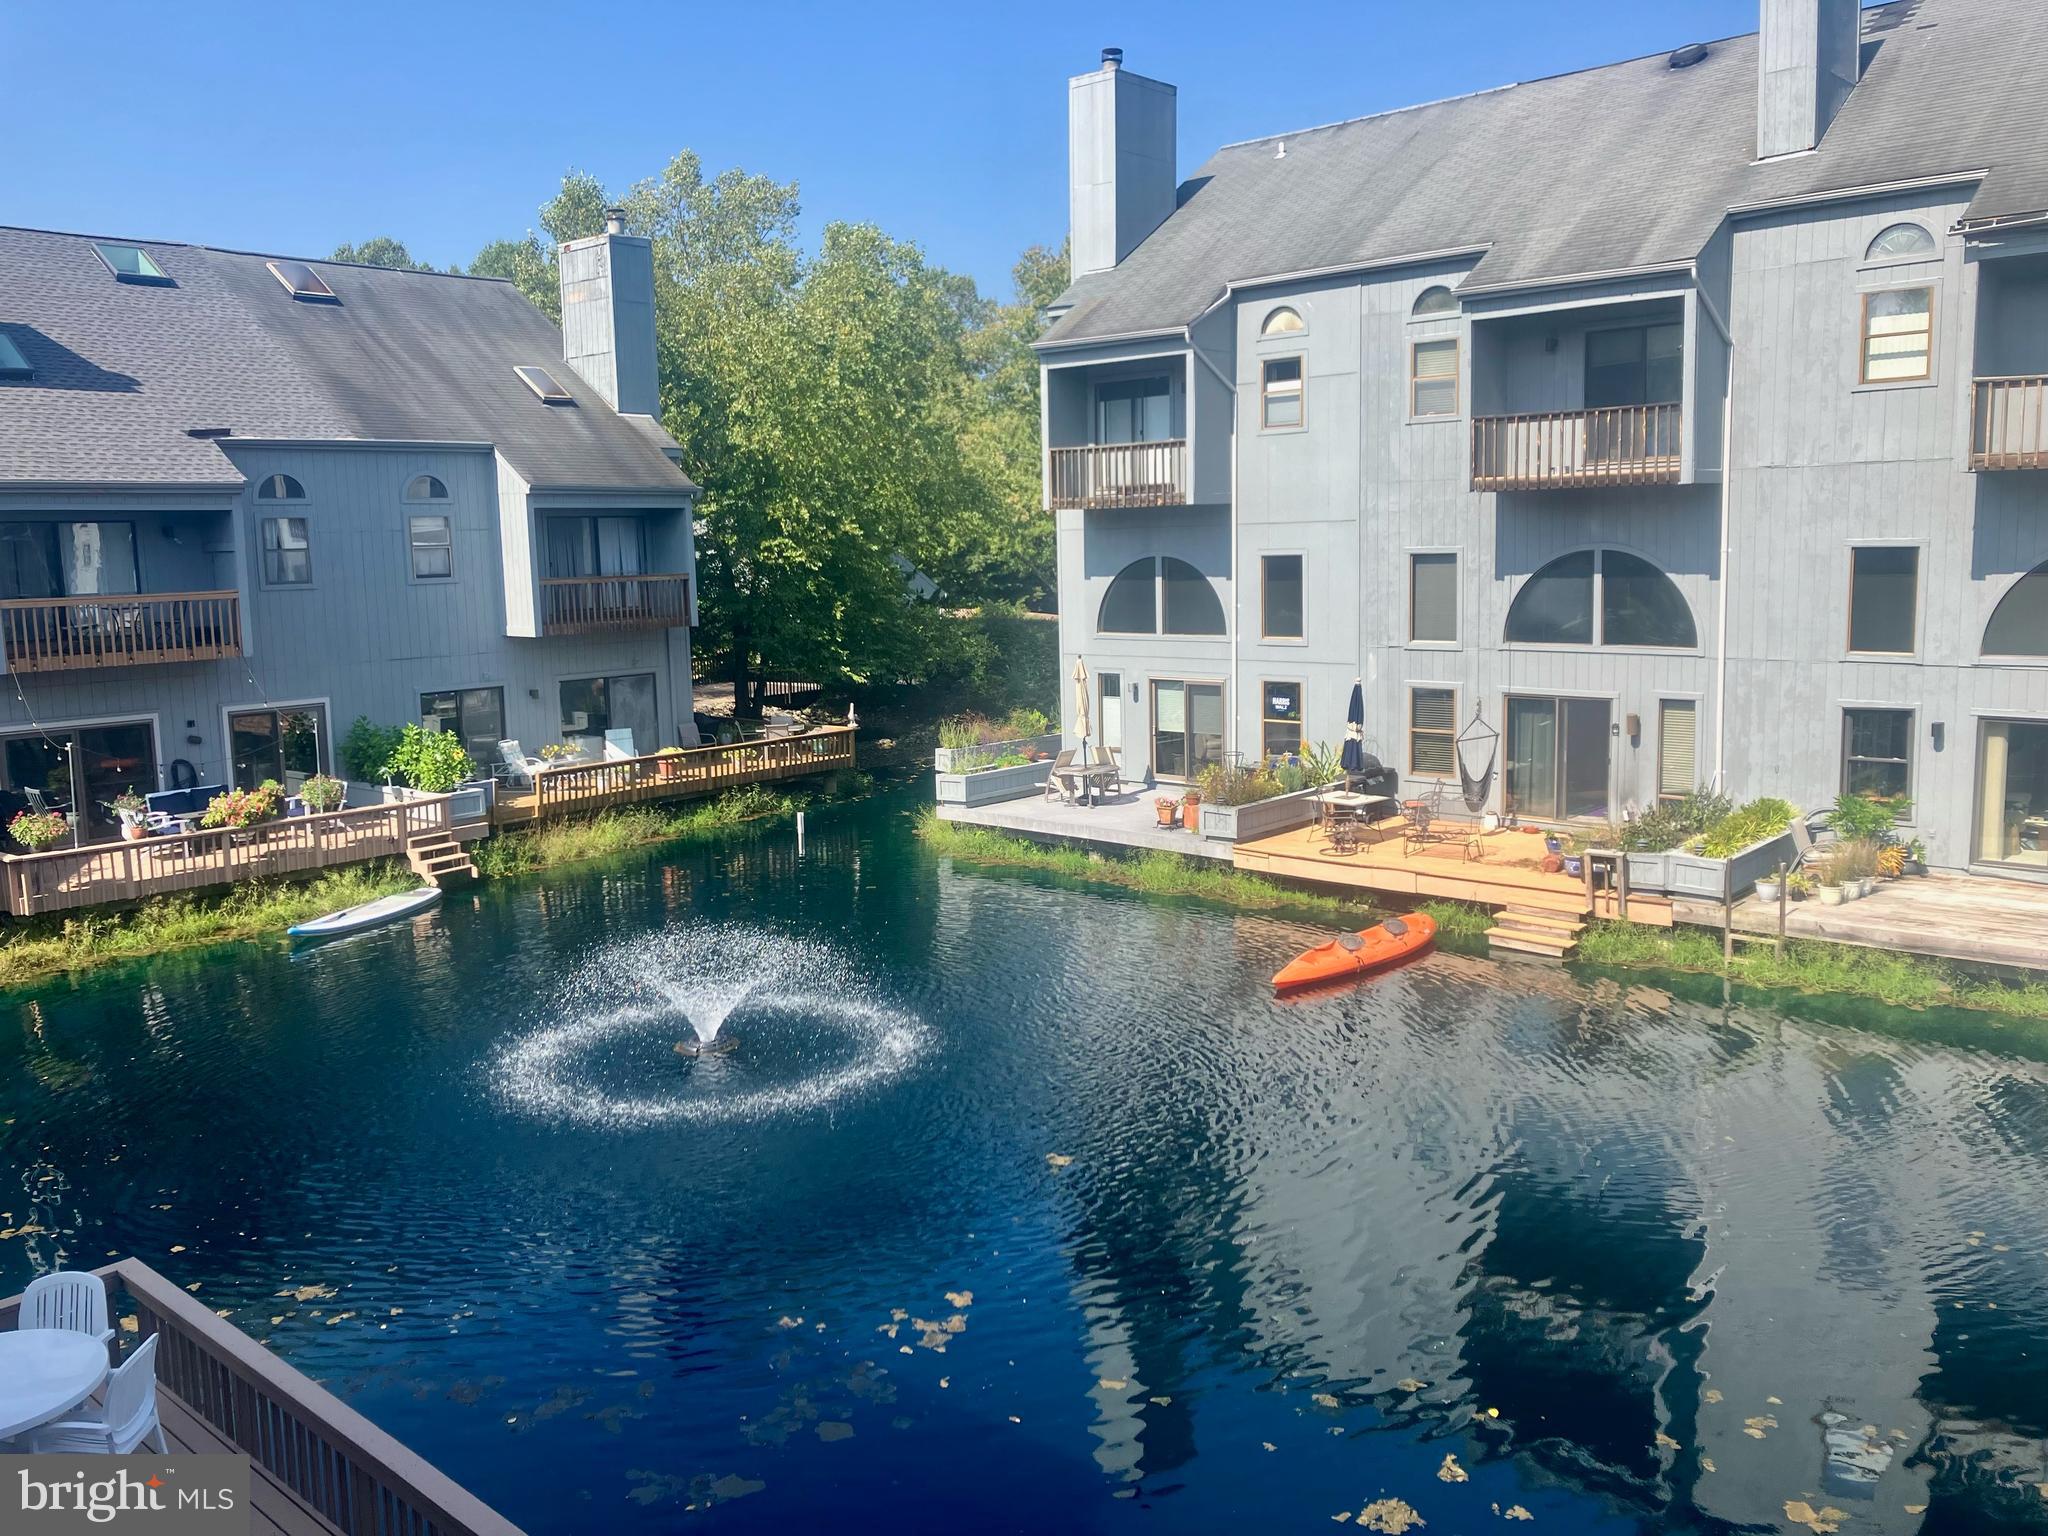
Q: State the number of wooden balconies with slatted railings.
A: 5